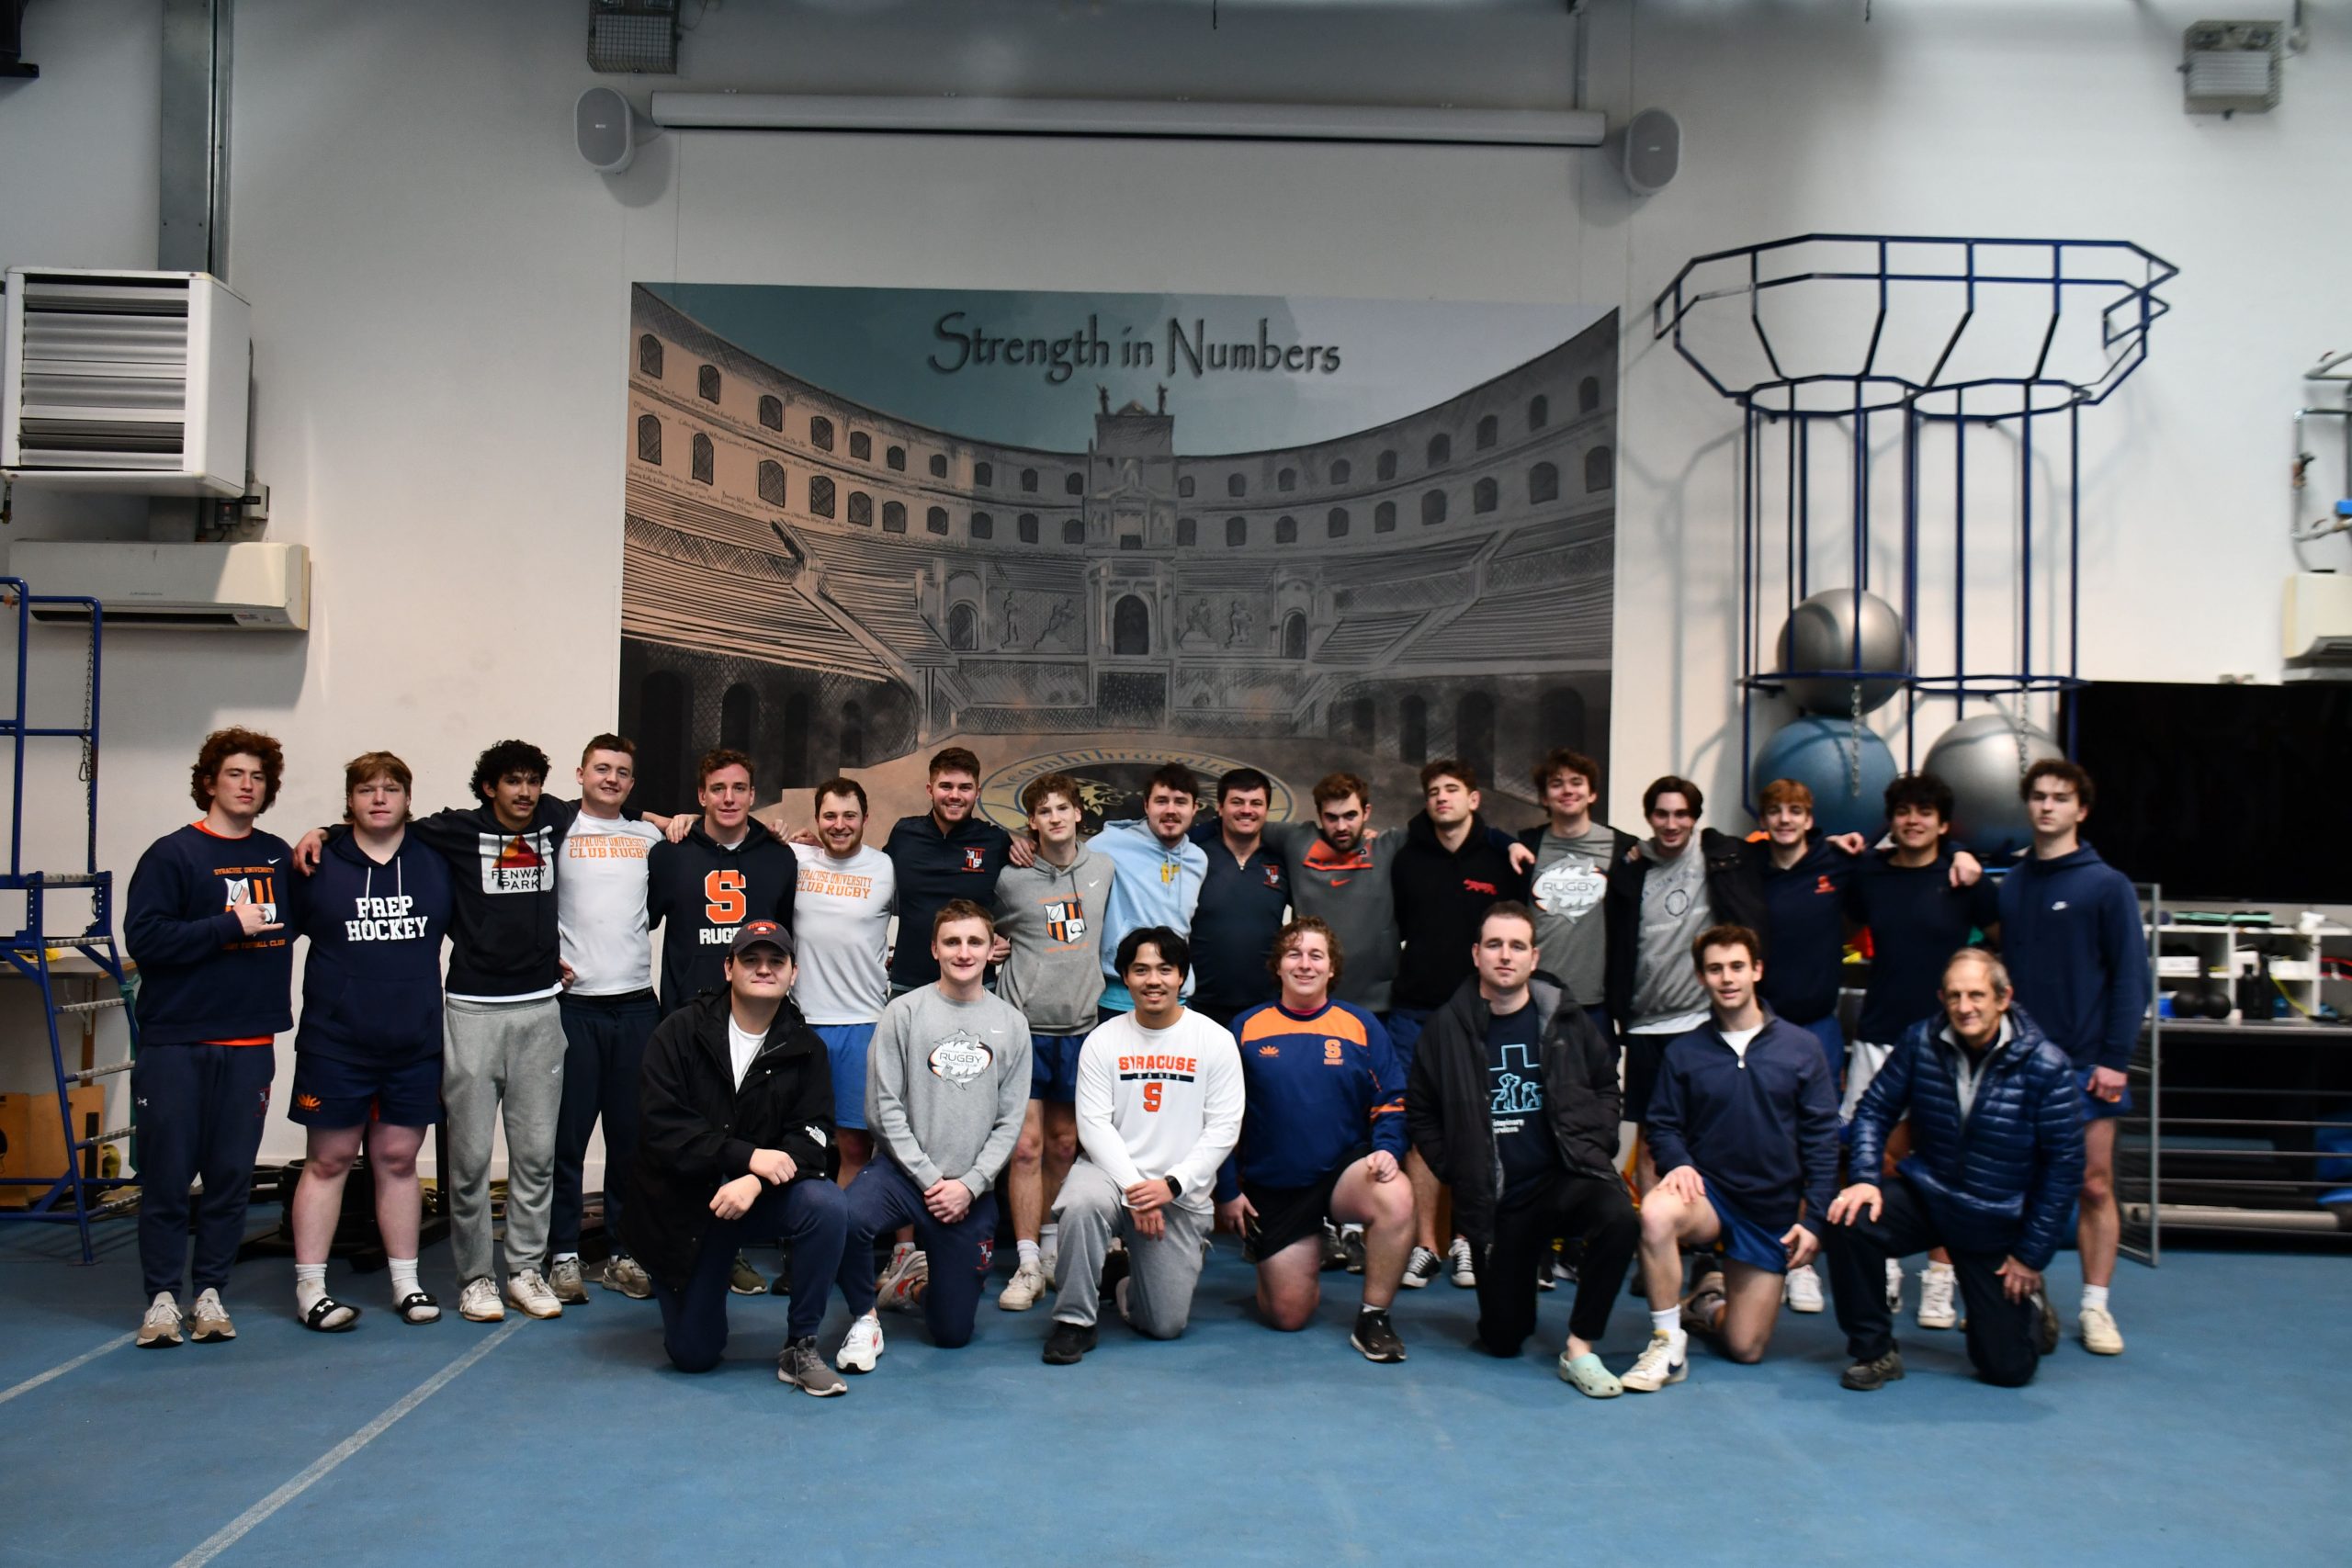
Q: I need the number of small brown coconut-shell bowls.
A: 0